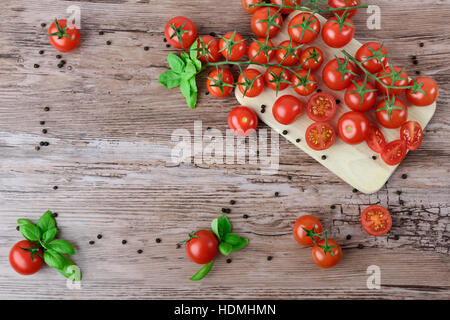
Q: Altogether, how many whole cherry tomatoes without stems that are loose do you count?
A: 3